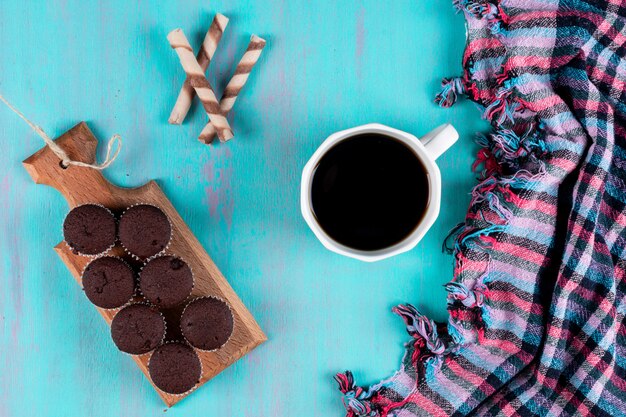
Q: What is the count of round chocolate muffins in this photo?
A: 7